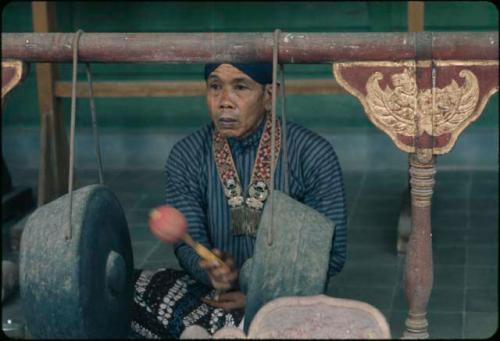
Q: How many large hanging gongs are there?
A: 2